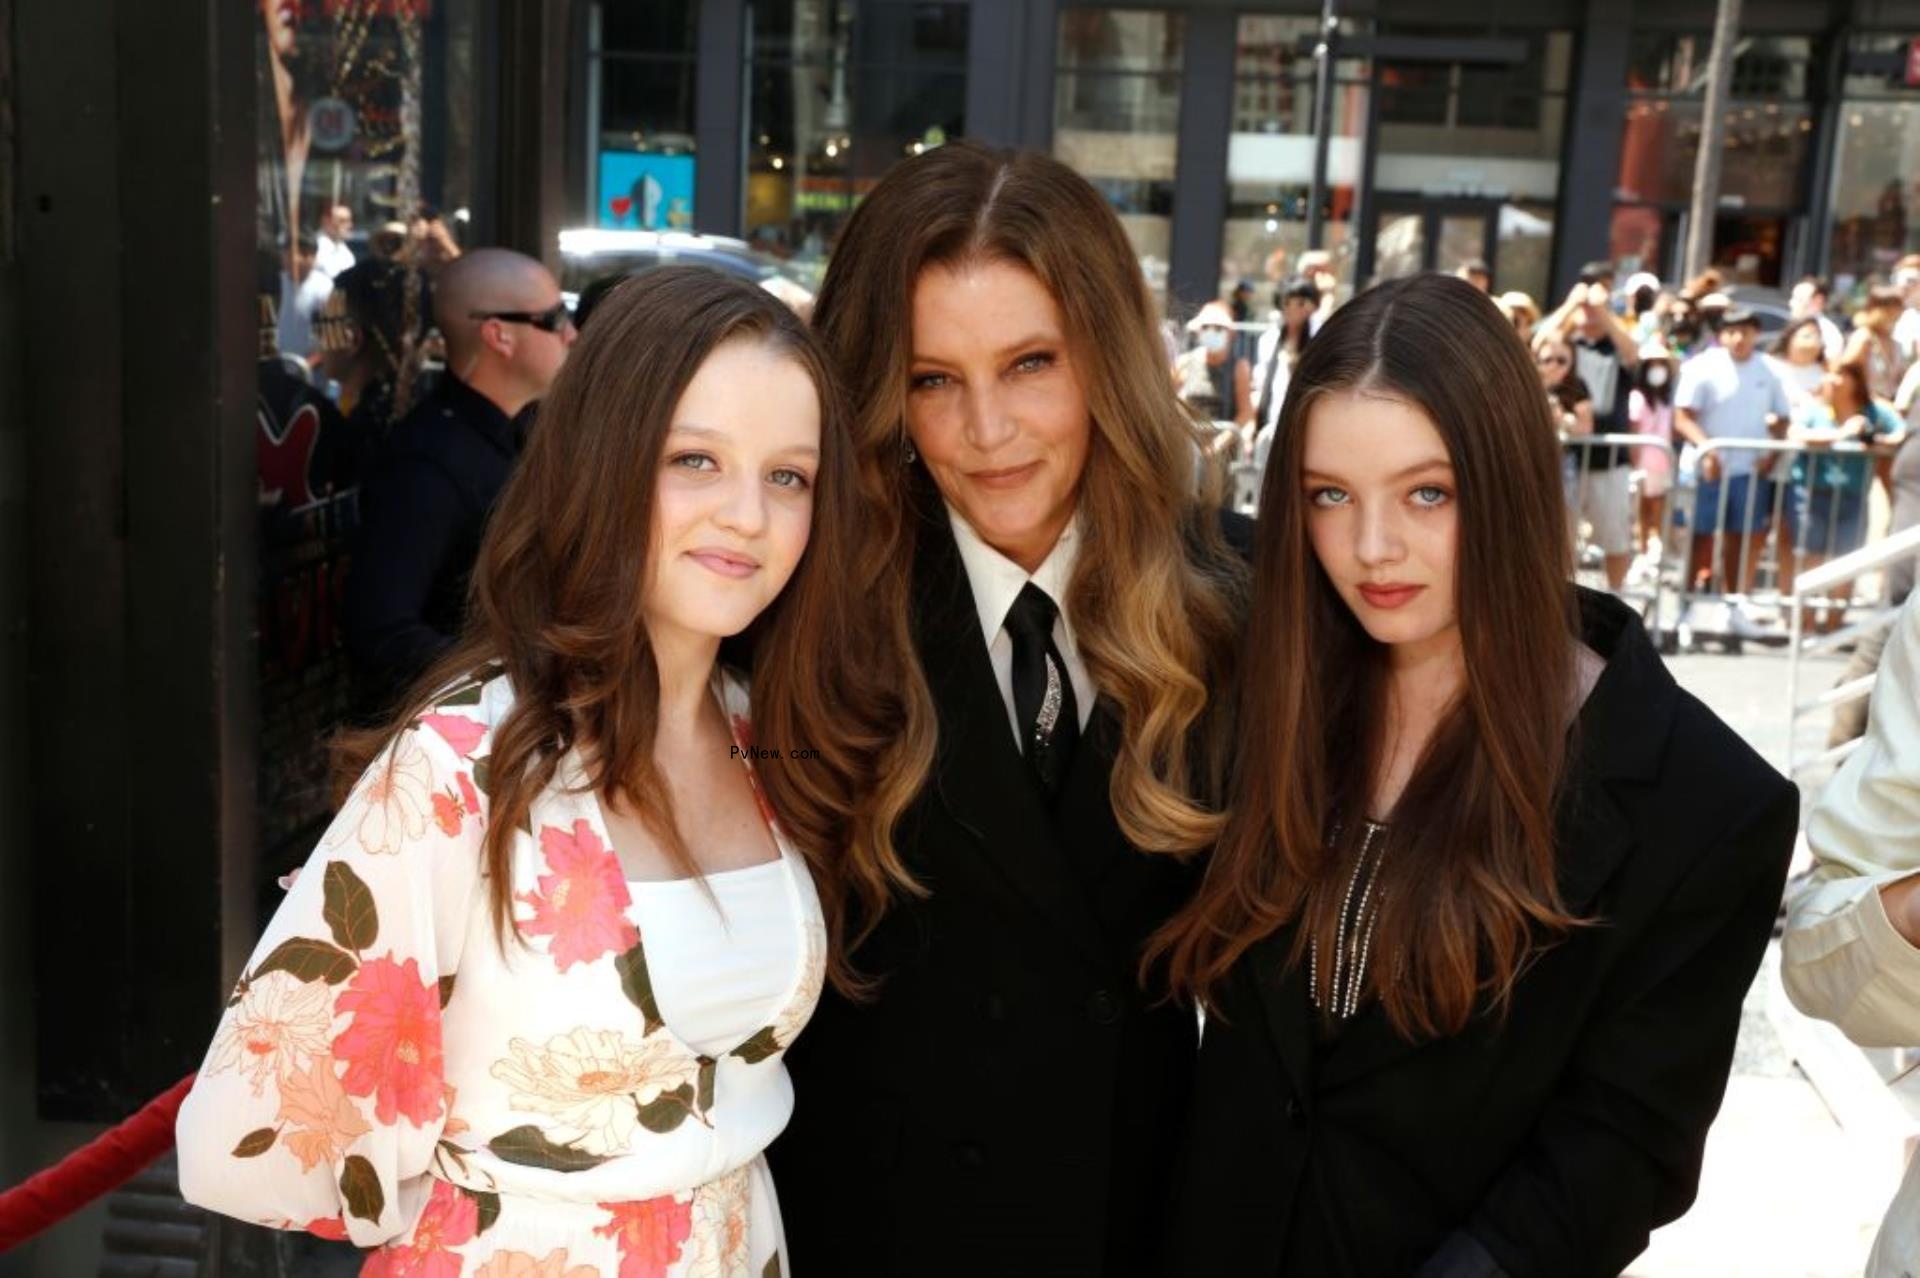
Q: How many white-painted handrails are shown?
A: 1